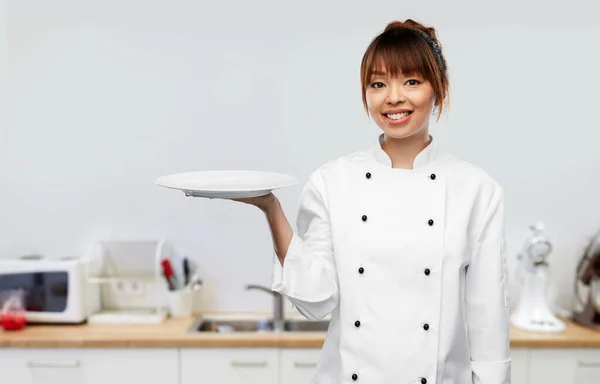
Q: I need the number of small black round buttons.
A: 10